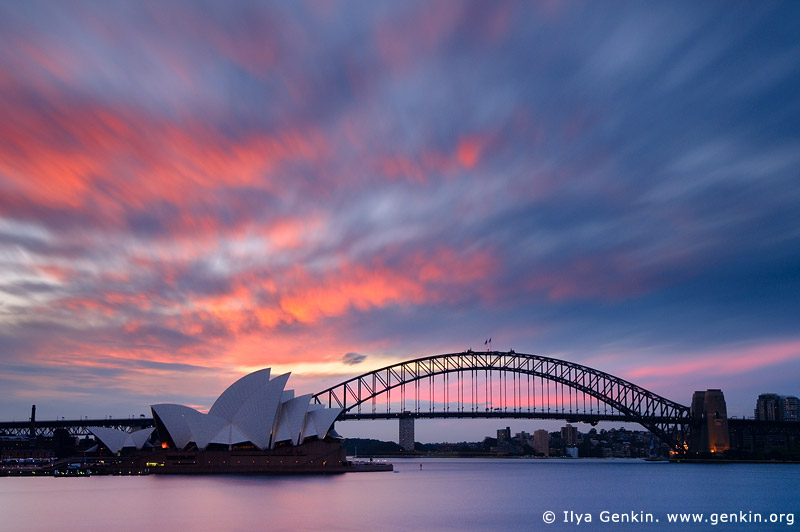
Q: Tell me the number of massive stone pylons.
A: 2